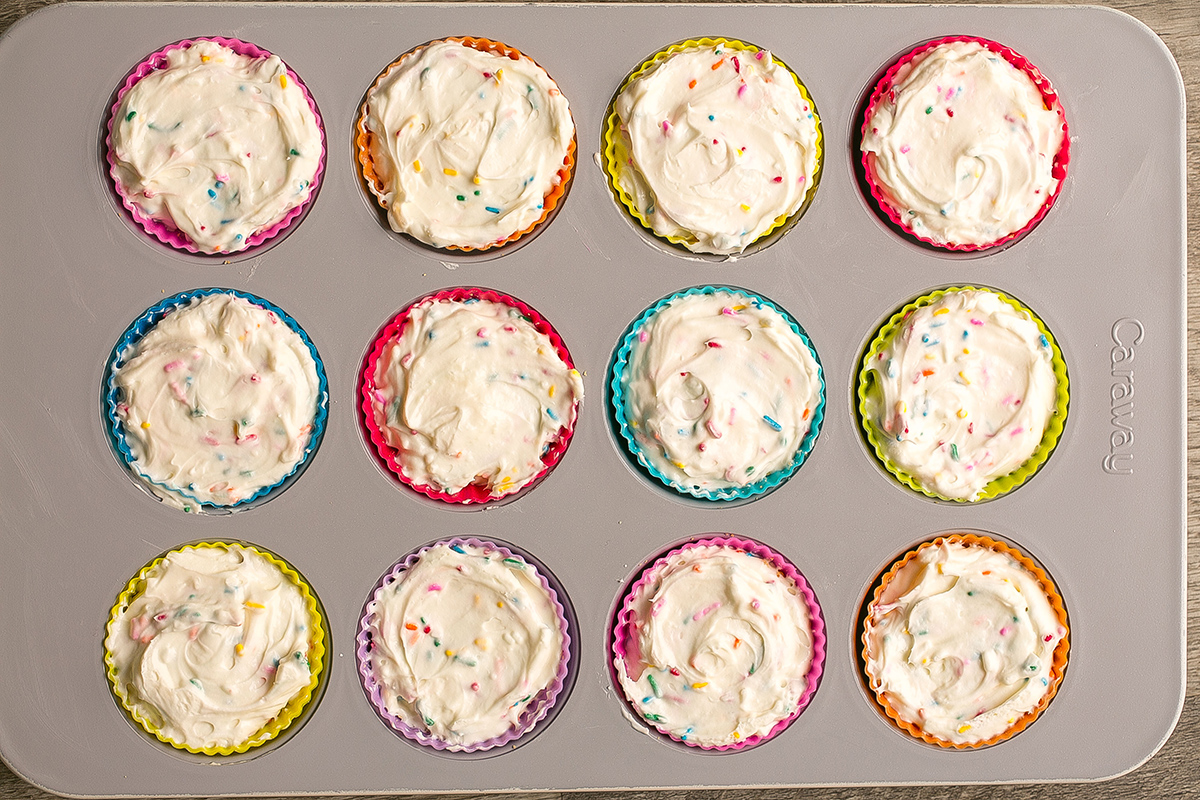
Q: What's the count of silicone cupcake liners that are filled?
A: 12